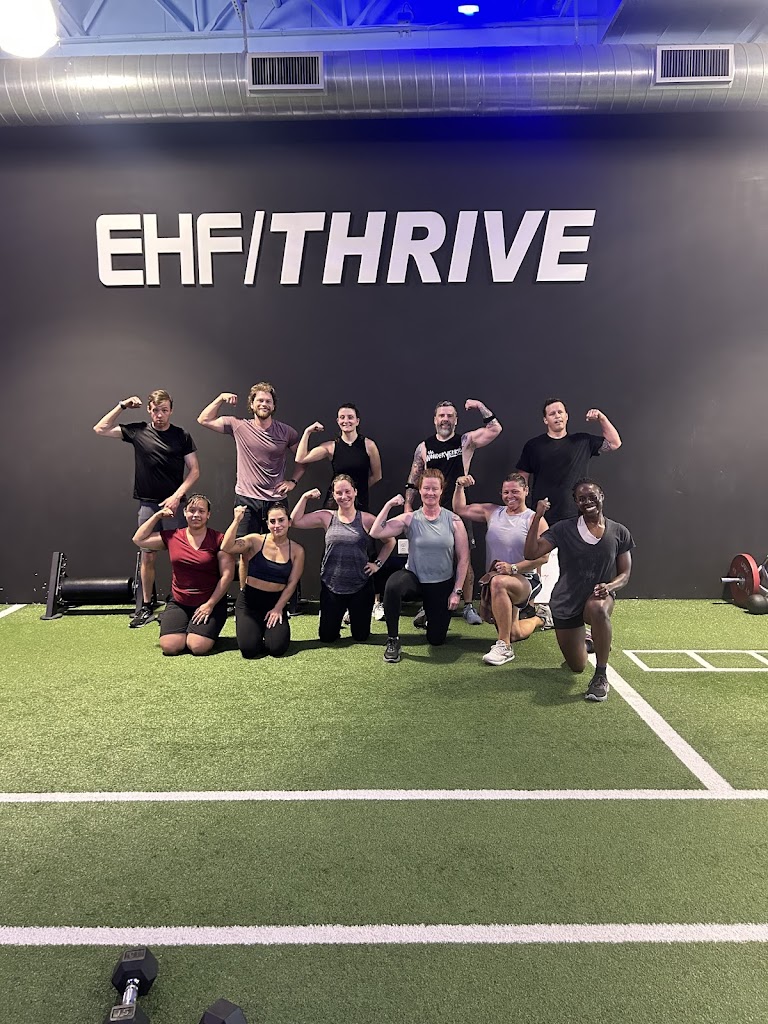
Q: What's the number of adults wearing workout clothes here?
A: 11